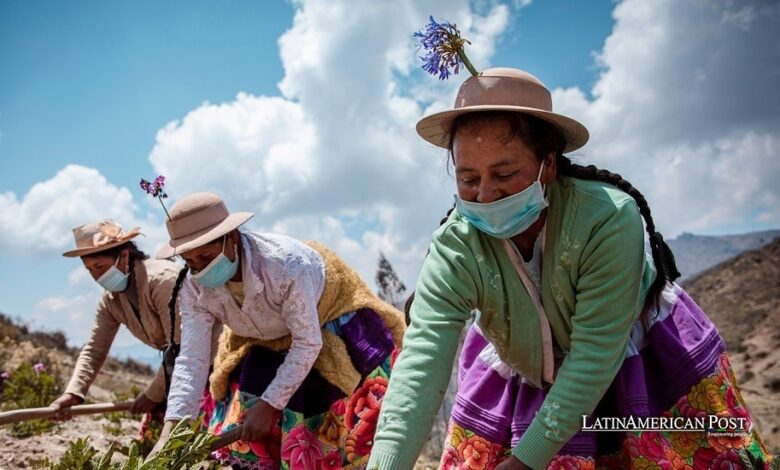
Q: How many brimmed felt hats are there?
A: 3